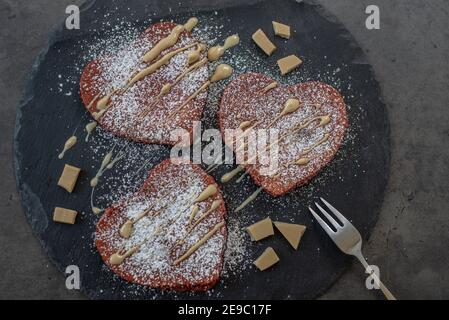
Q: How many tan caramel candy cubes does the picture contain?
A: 8